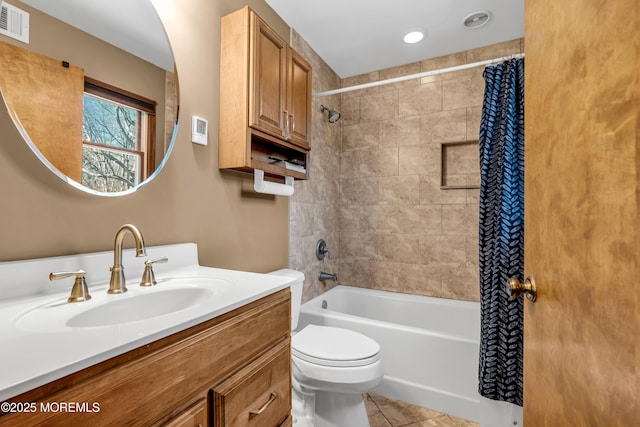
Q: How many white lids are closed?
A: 1